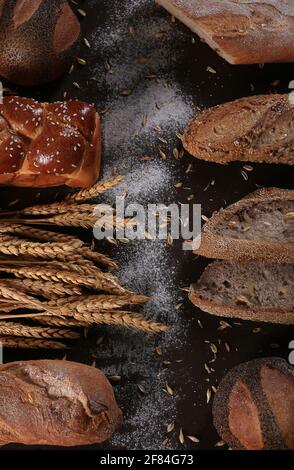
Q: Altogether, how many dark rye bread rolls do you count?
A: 2